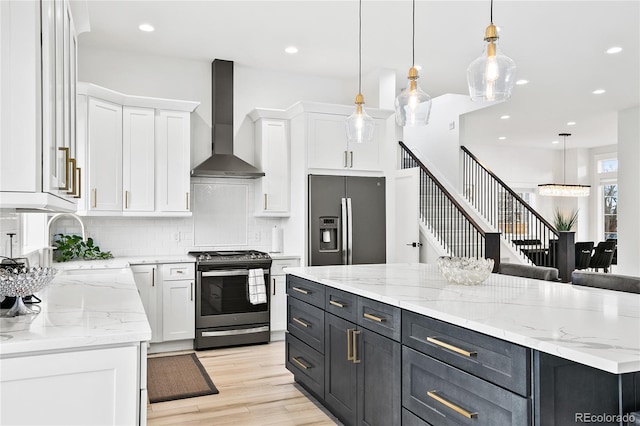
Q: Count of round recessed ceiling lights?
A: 11